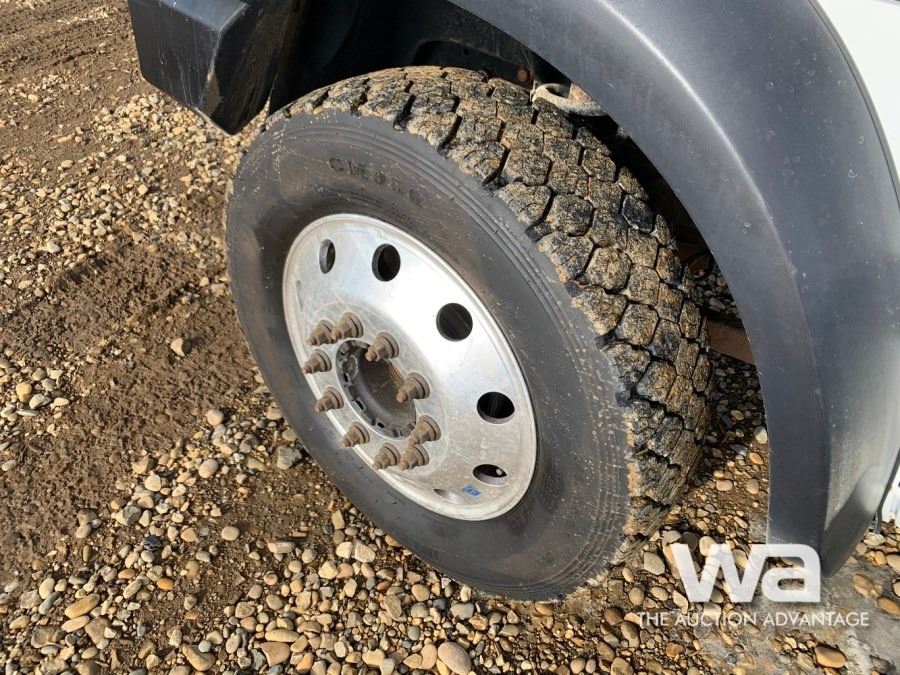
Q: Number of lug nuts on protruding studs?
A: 10